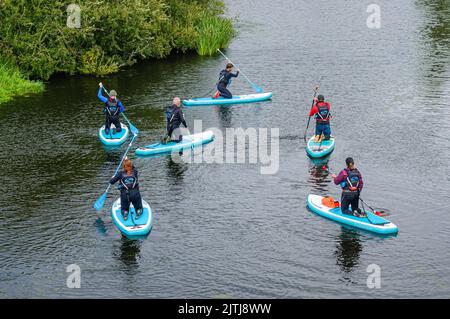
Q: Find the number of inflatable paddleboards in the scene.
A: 6